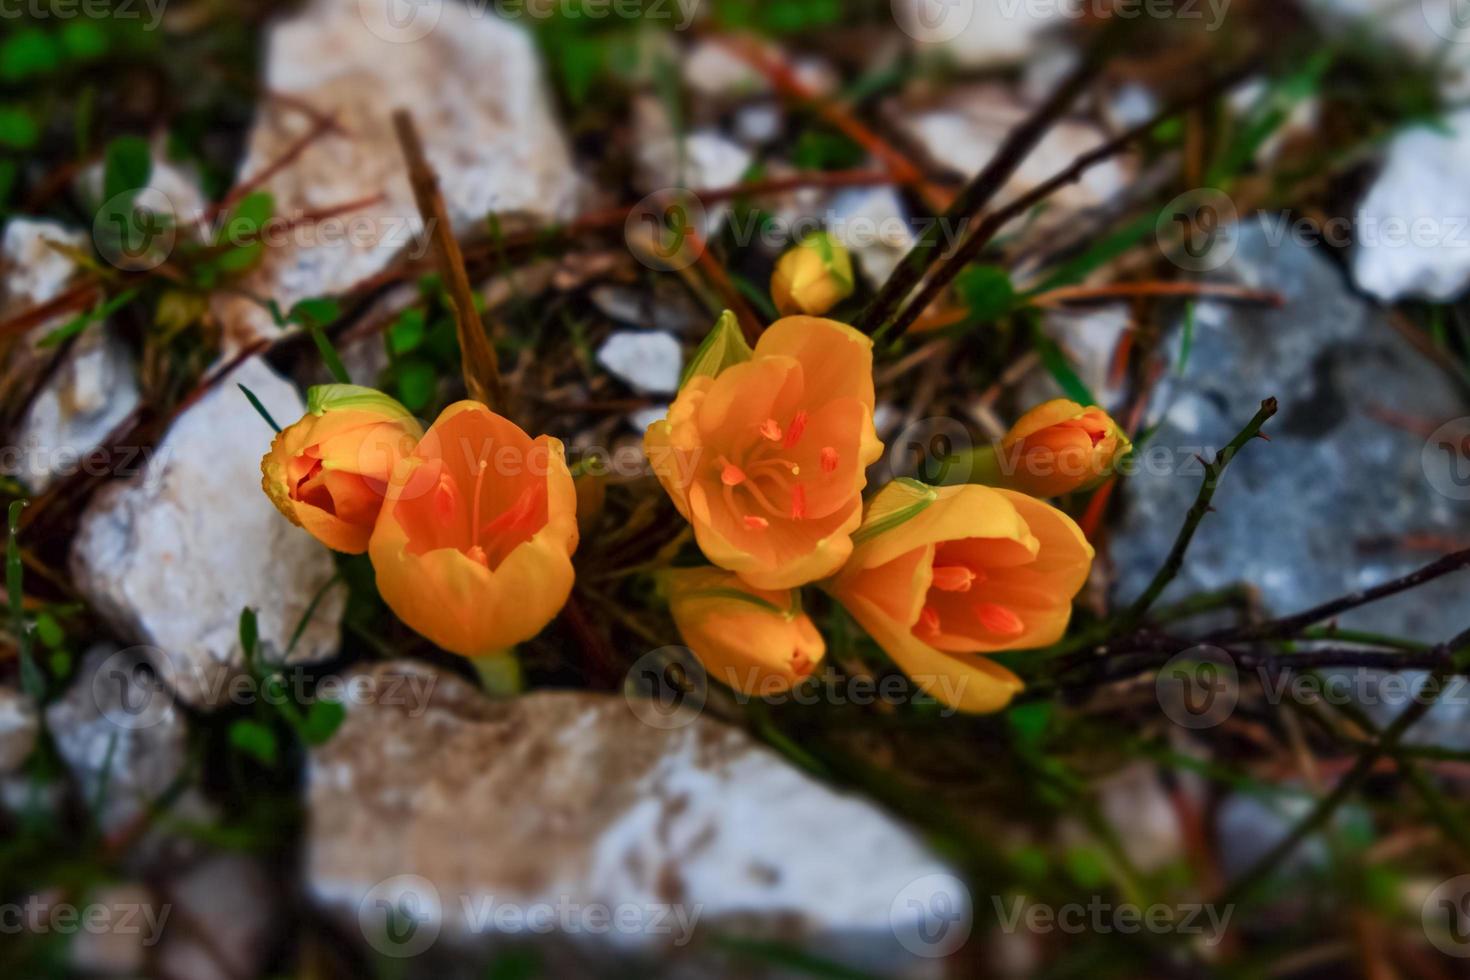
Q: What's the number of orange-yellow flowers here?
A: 7